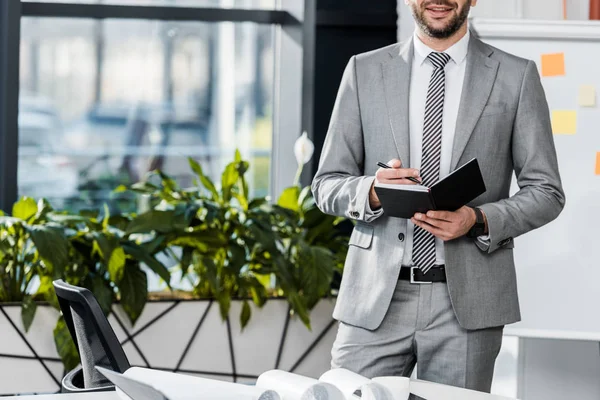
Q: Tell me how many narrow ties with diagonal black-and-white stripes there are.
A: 1